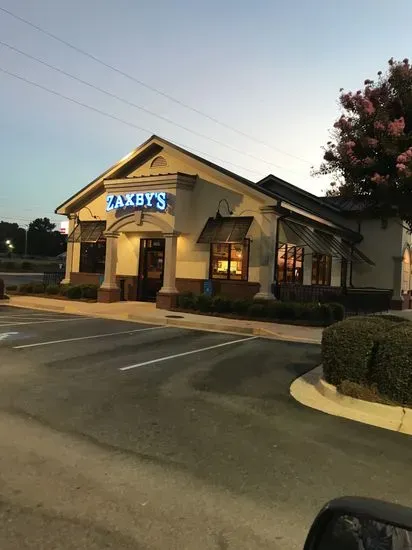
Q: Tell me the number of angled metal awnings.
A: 5